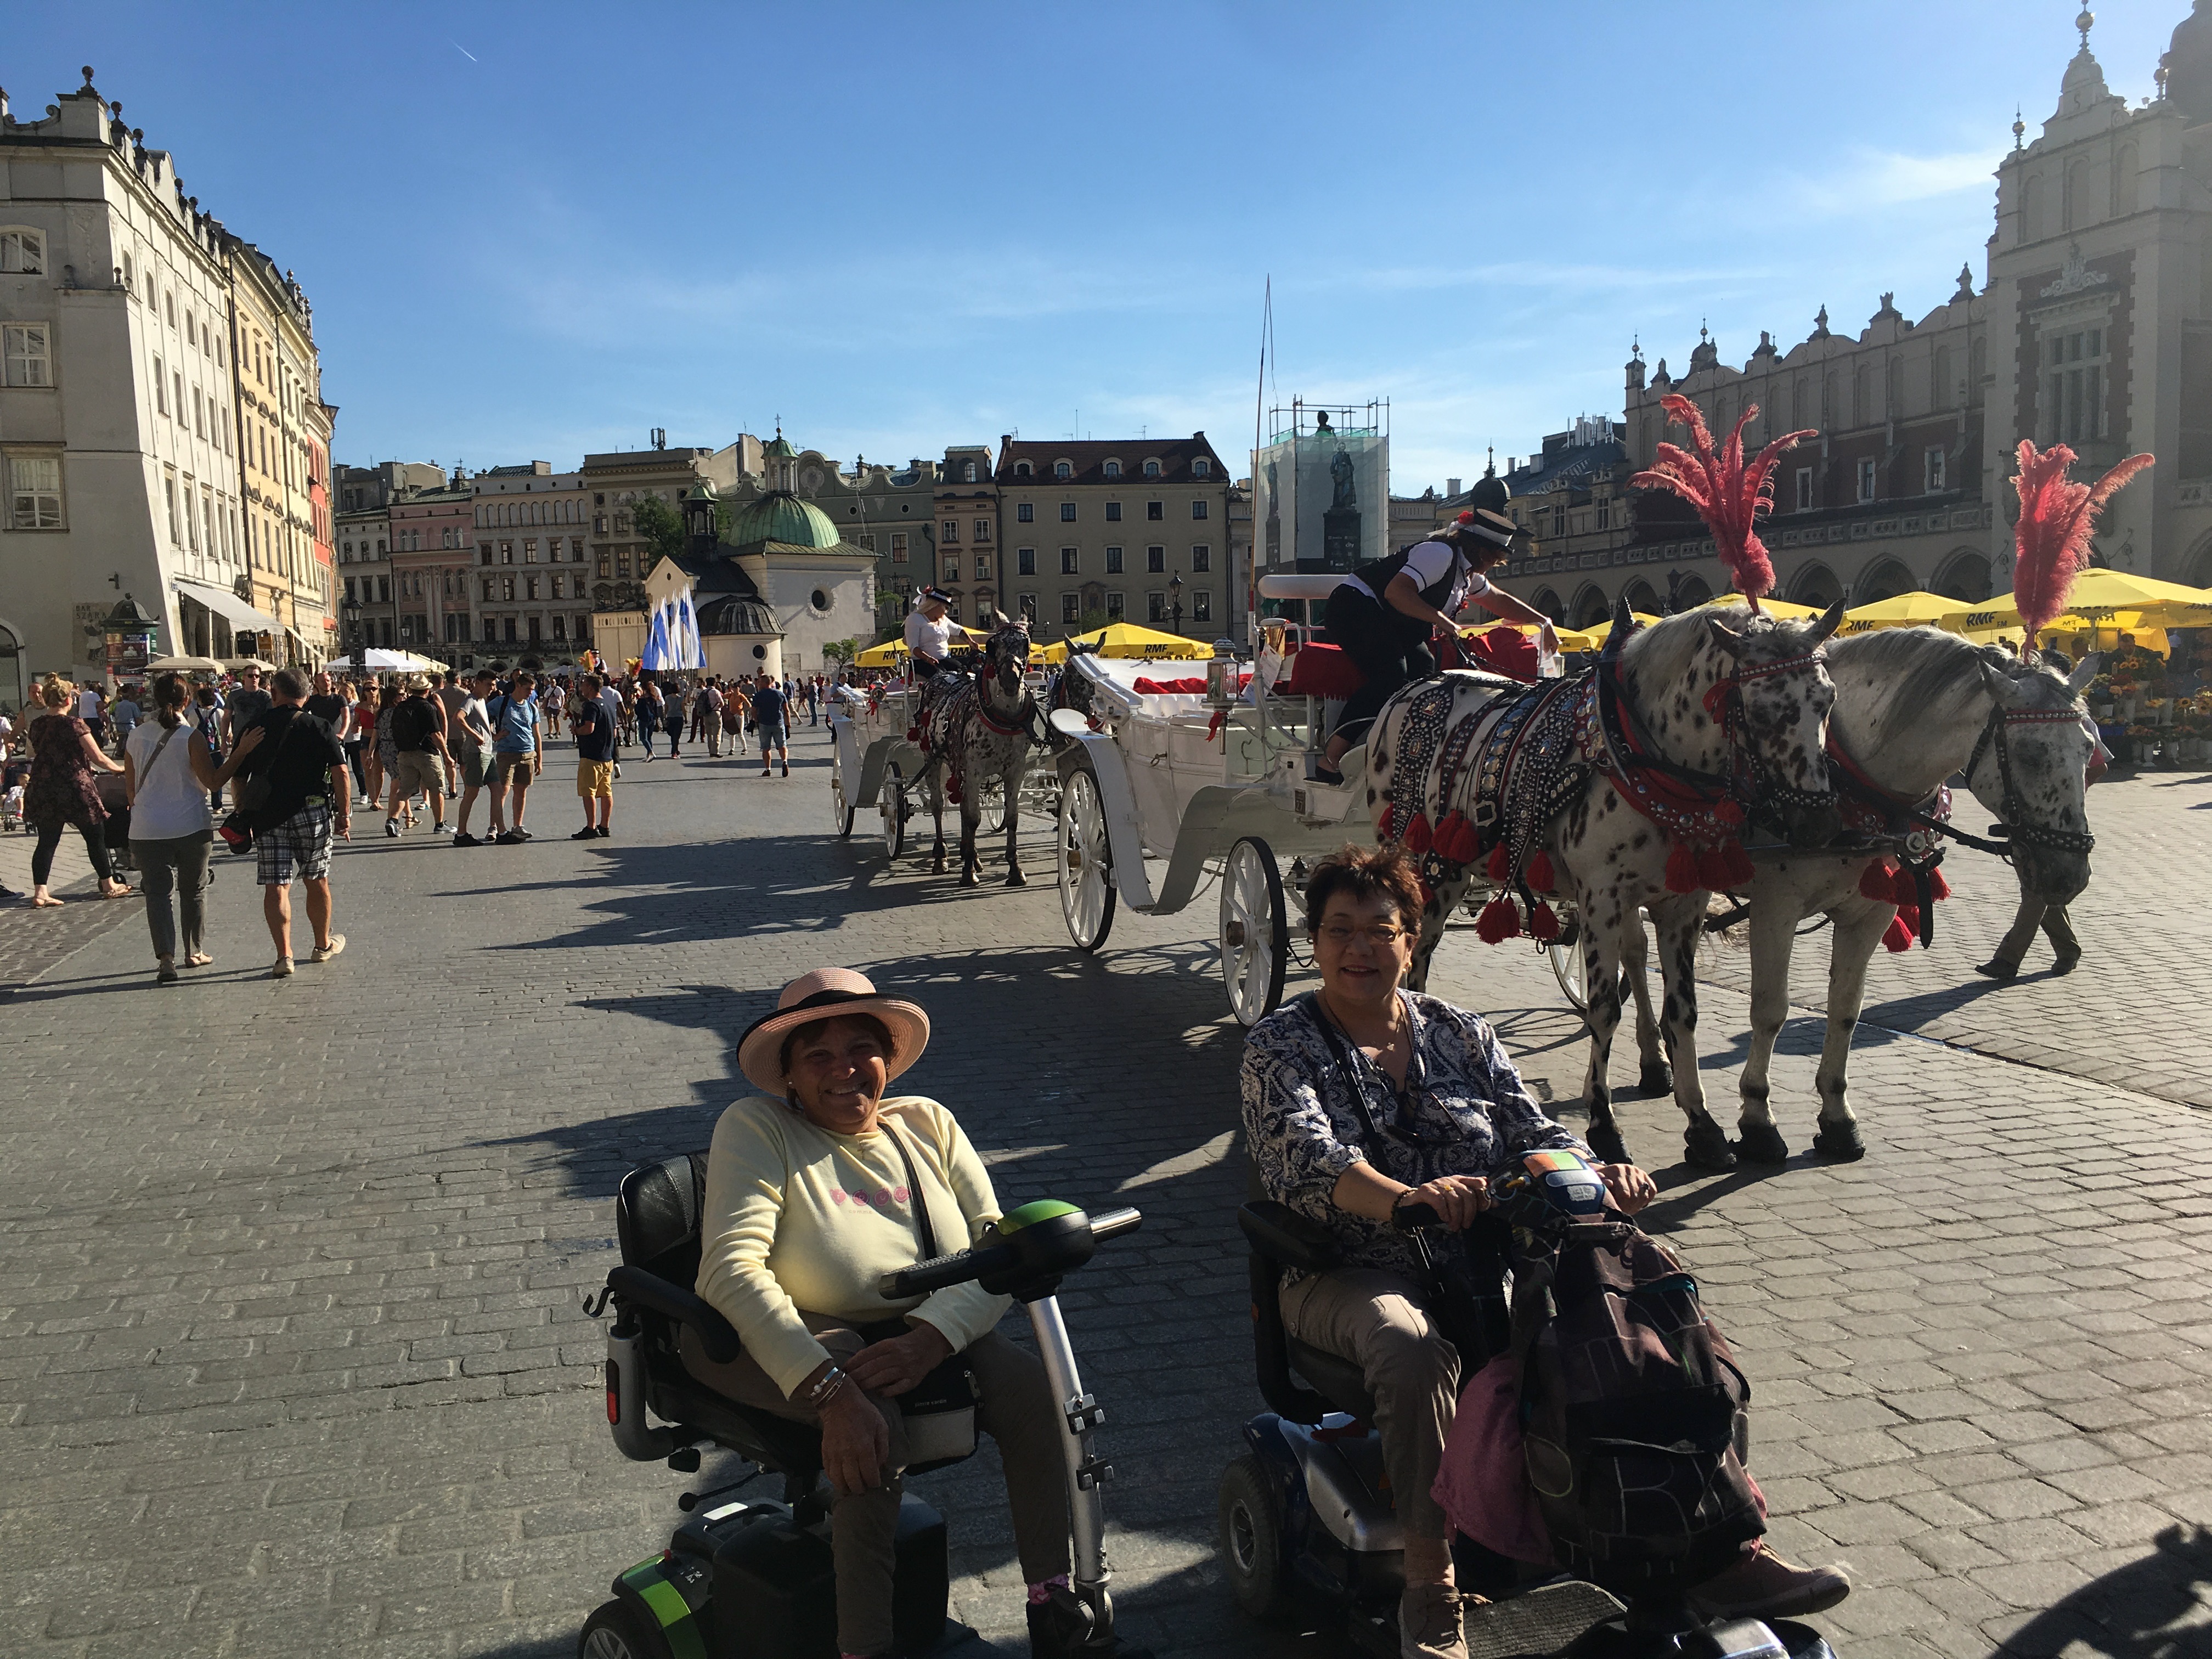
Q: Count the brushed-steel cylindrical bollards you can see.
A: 0